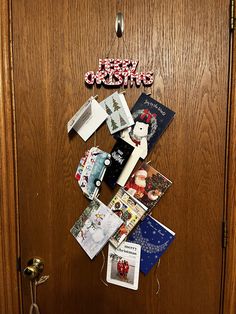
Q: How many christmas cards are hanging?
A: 10